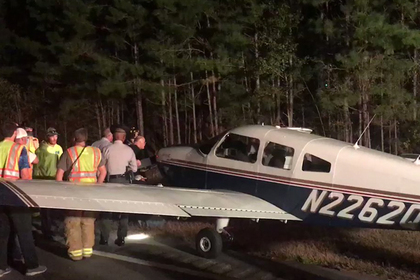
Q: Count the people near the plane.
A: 9